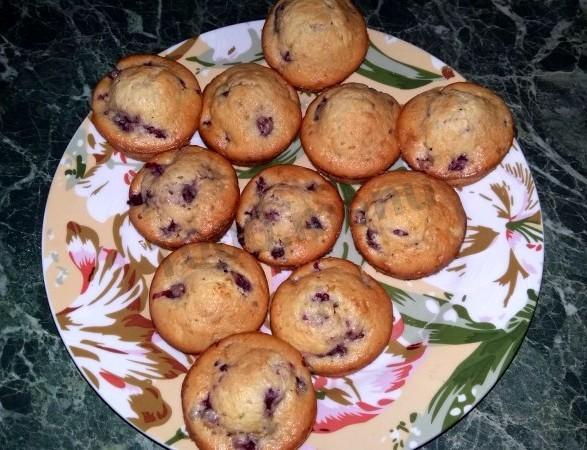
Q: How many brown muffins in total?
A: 11